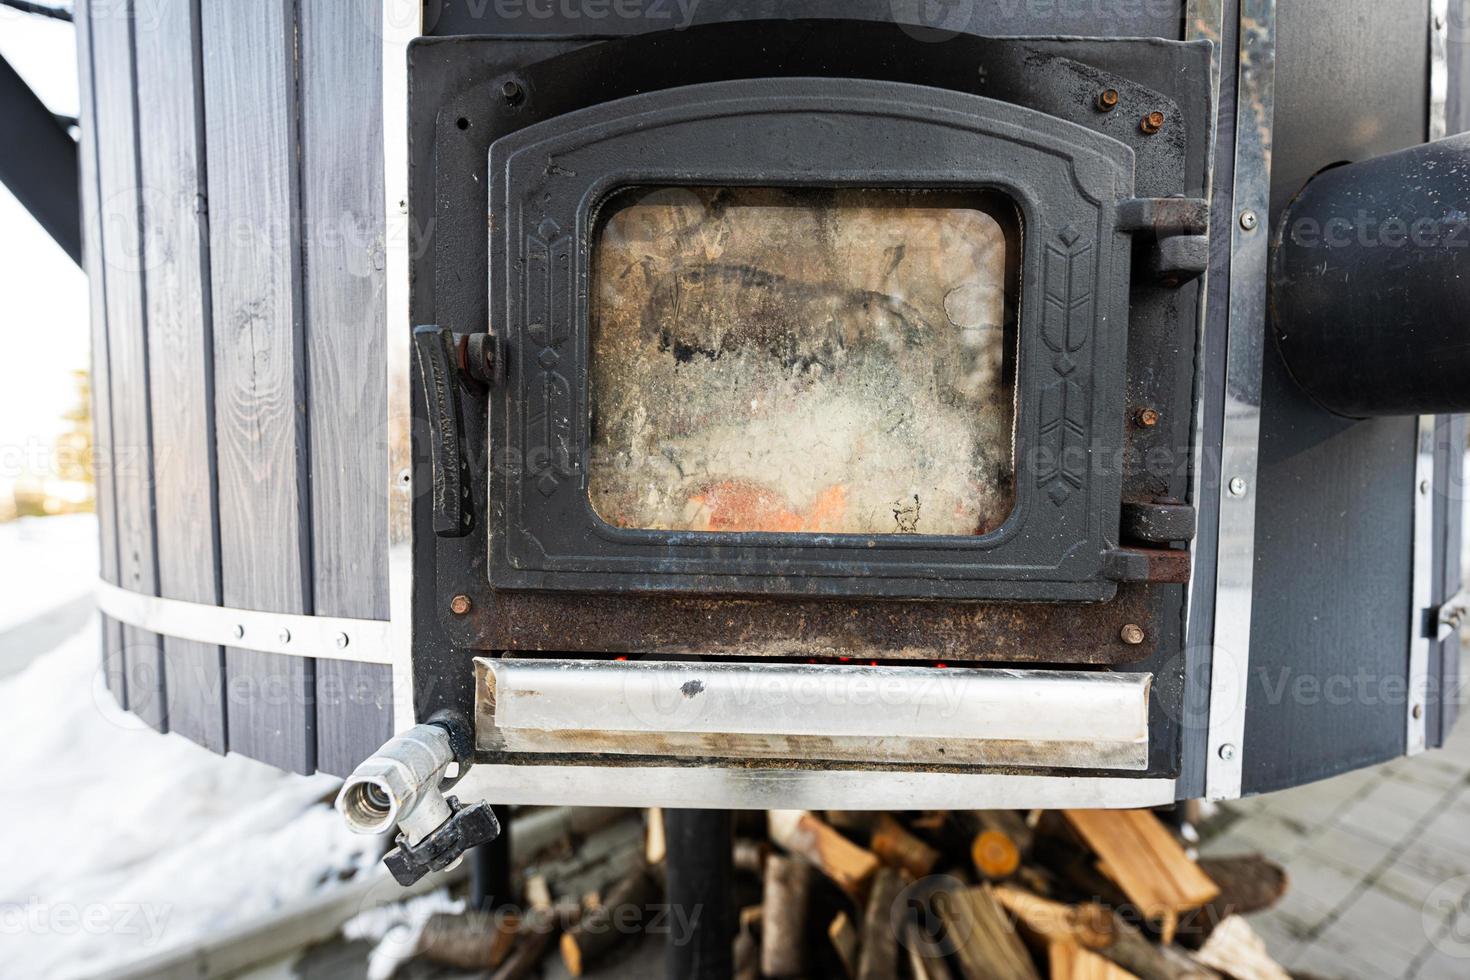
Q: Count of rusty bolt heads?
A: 5